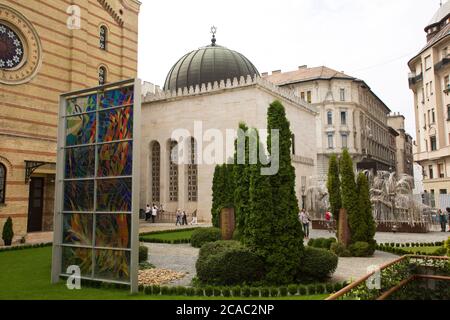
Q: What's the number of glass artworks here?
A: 1